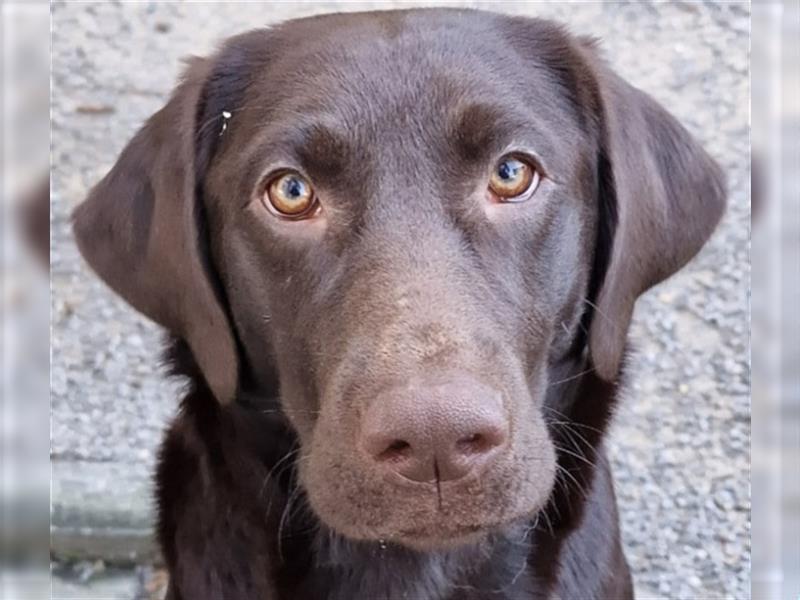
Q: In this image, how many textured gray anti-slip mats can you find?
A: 0